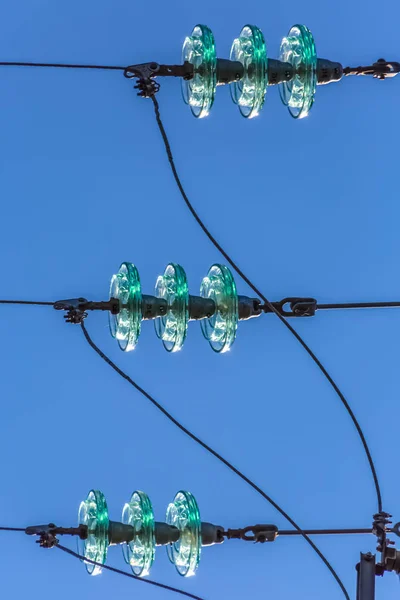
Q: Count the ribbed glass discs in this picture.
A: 9